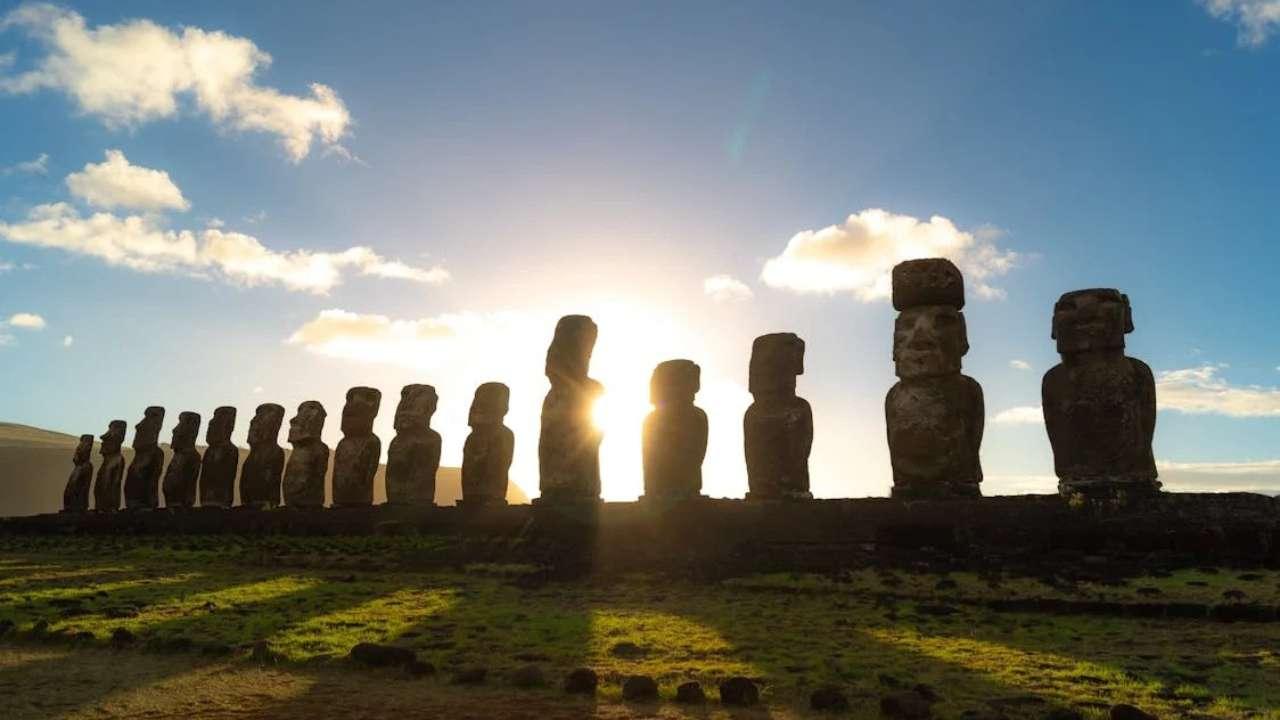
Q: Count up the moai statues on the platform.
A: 15